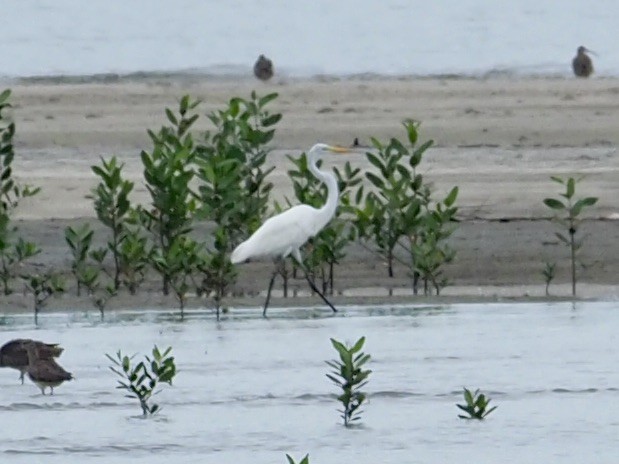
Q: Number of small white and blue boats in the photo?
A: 0